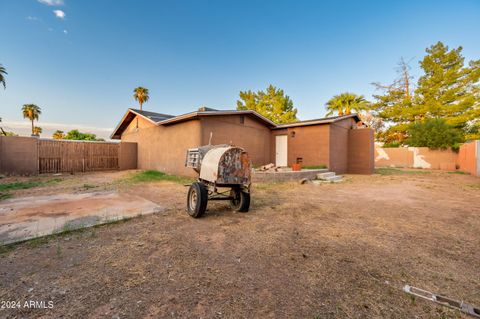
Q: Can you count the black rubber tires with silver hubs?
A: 2